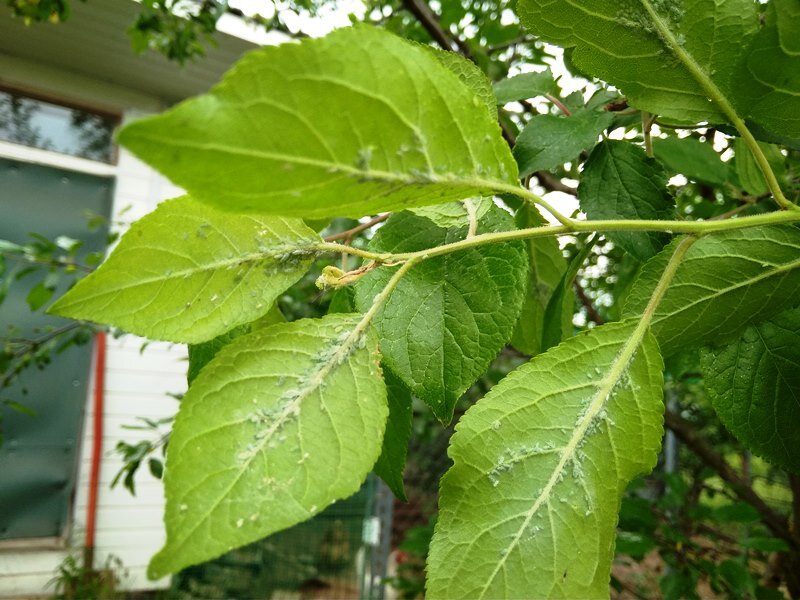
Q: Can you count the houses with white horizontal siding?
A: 1